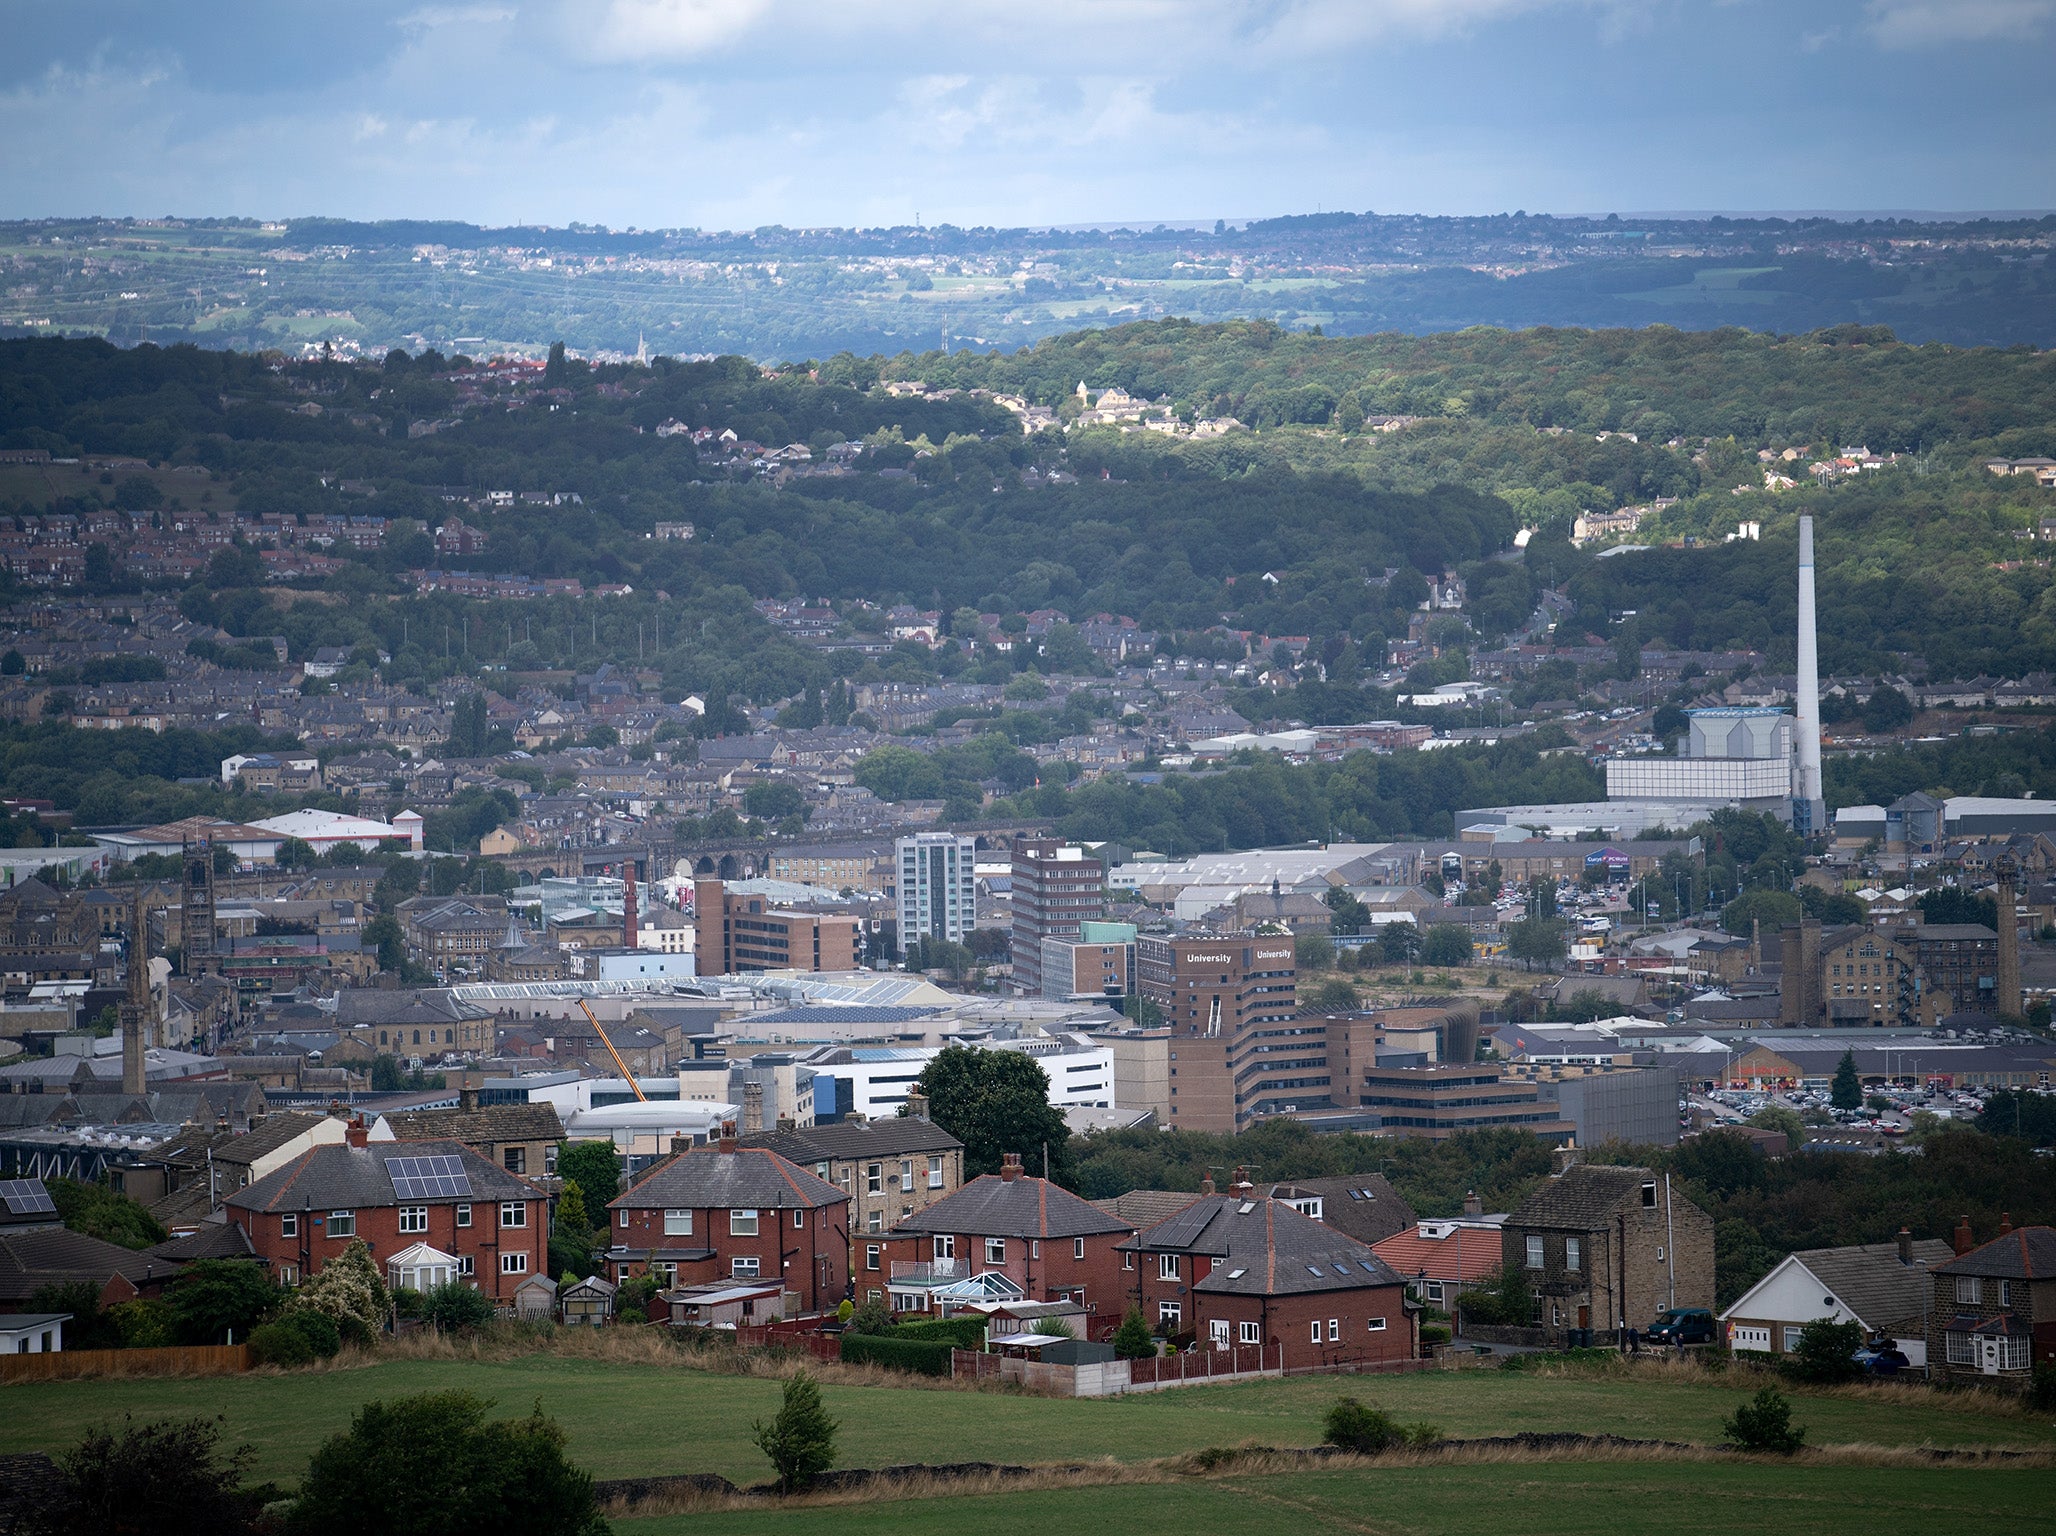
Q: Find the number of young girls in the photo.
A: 0